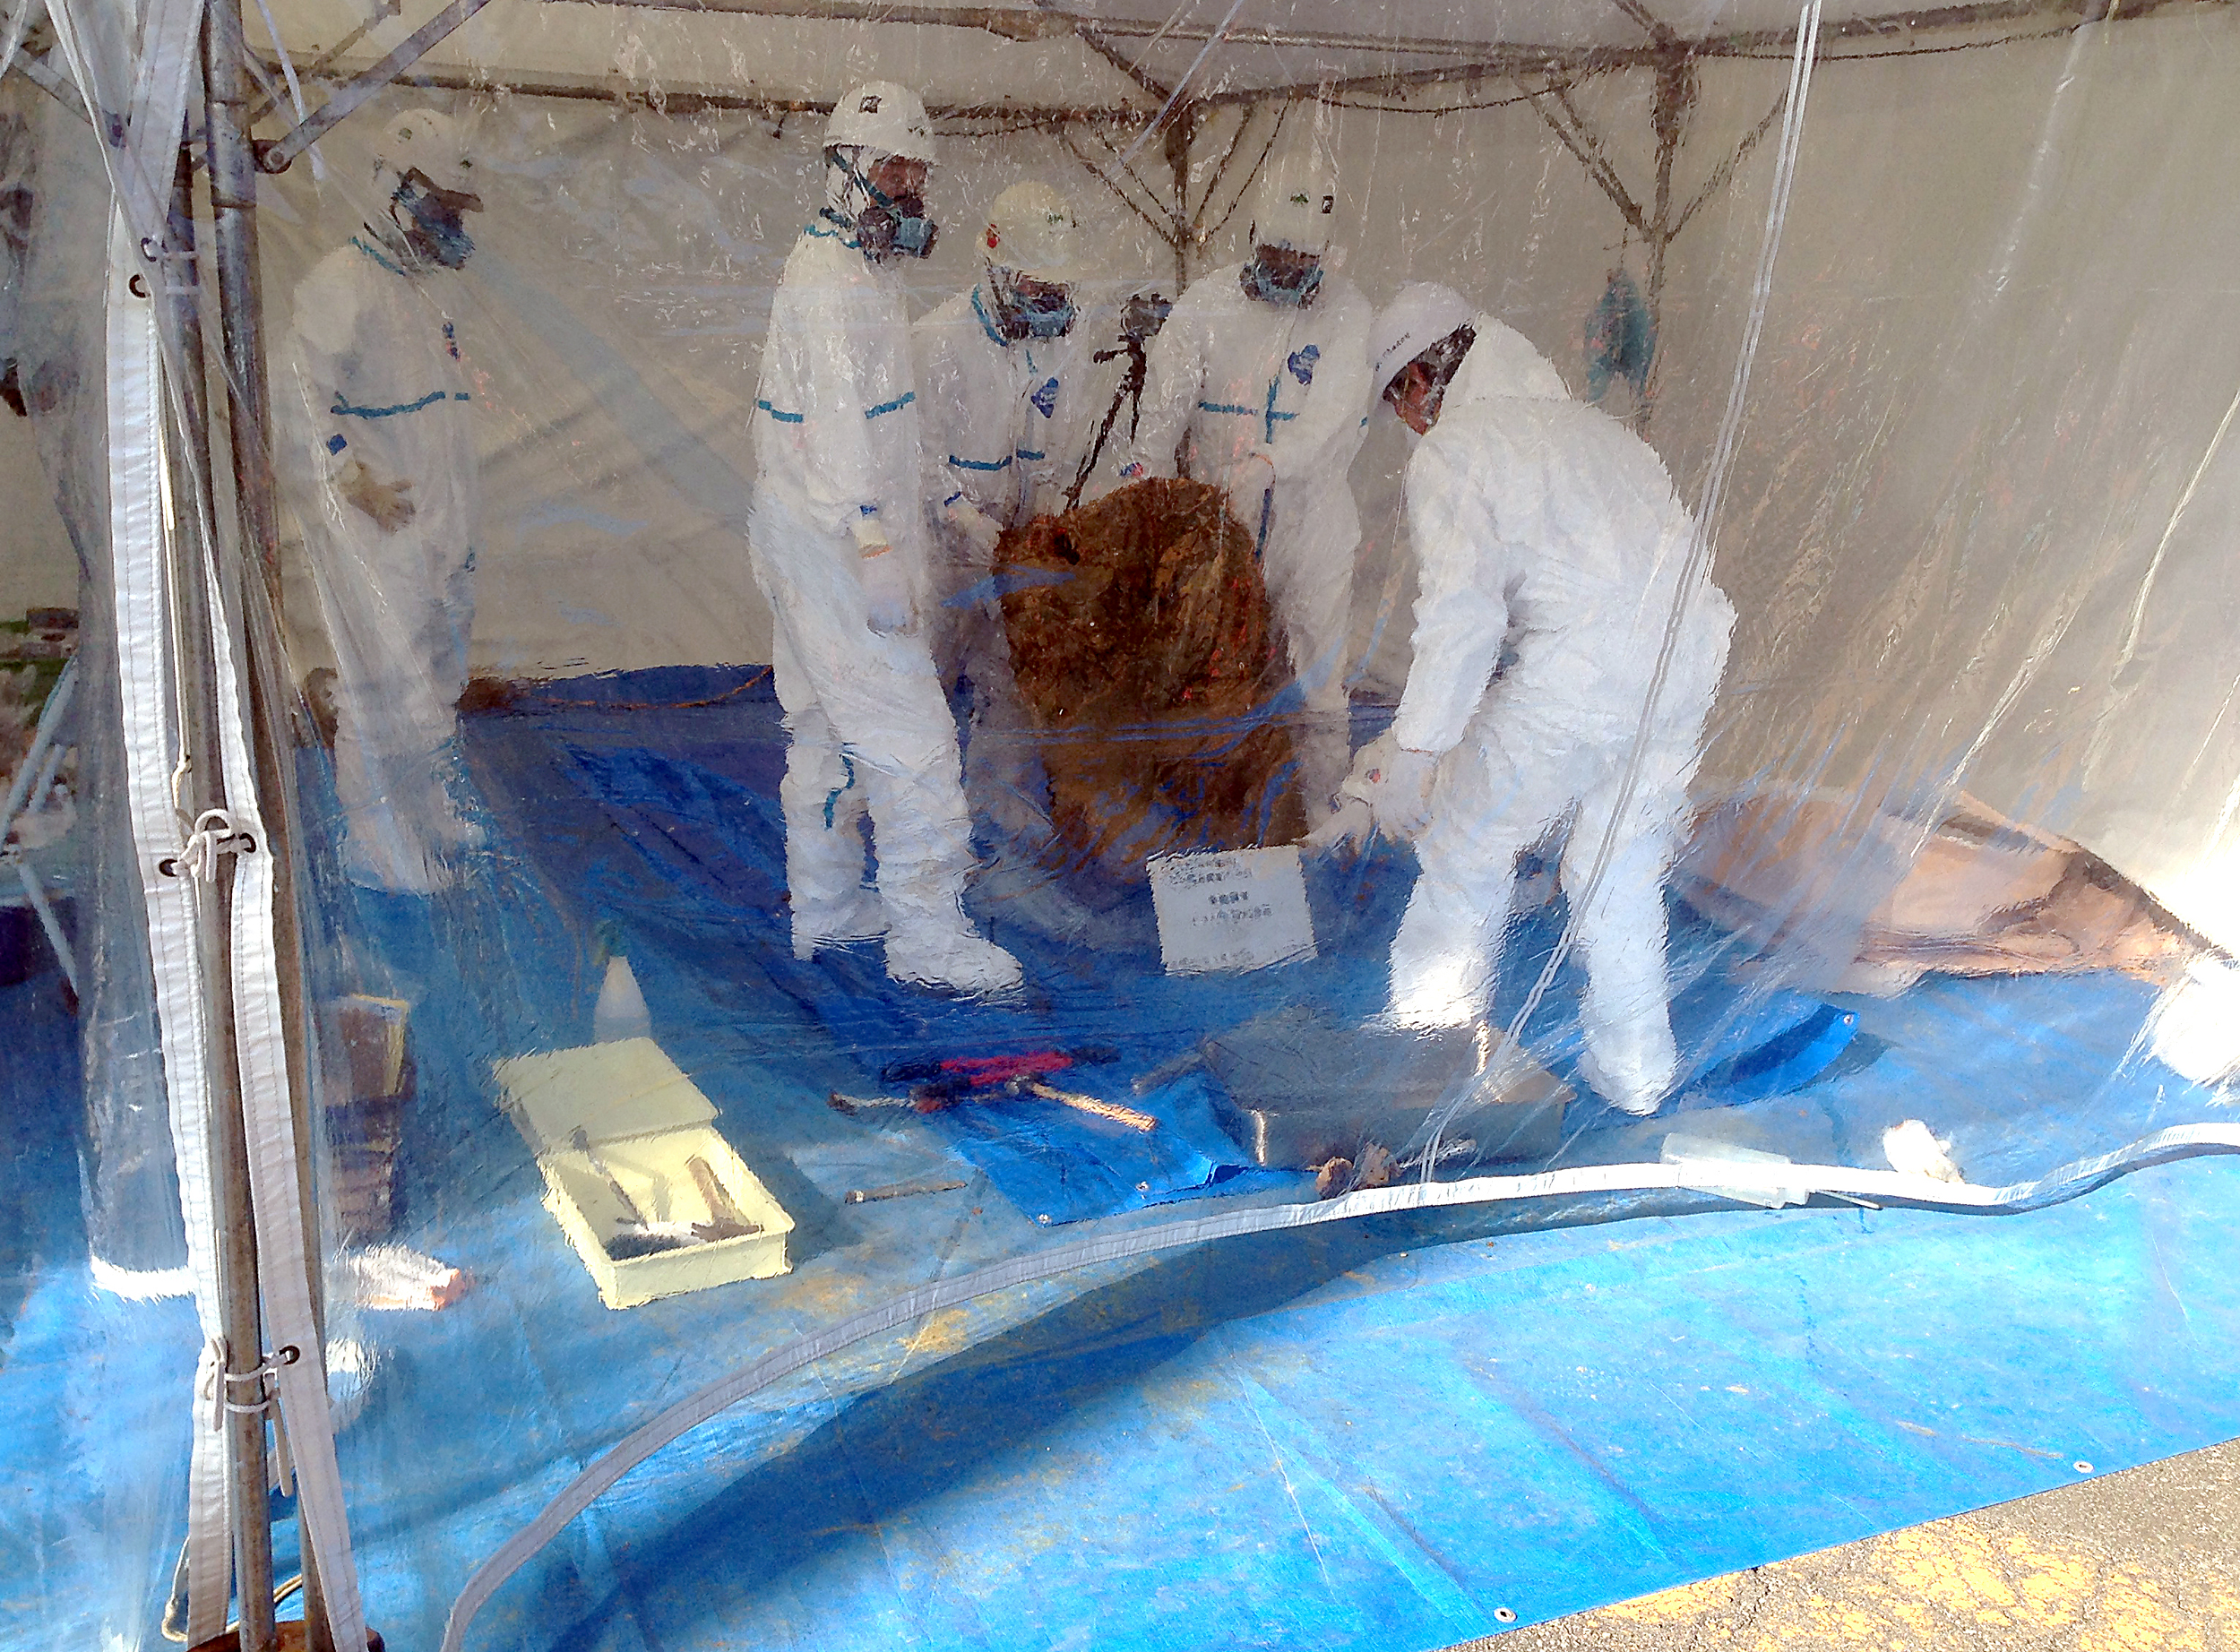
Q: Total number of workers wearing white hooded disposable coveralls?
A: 5